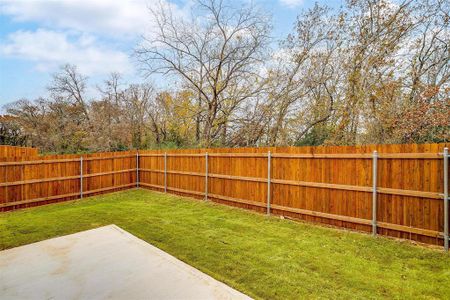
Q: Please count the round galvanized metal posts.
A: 7